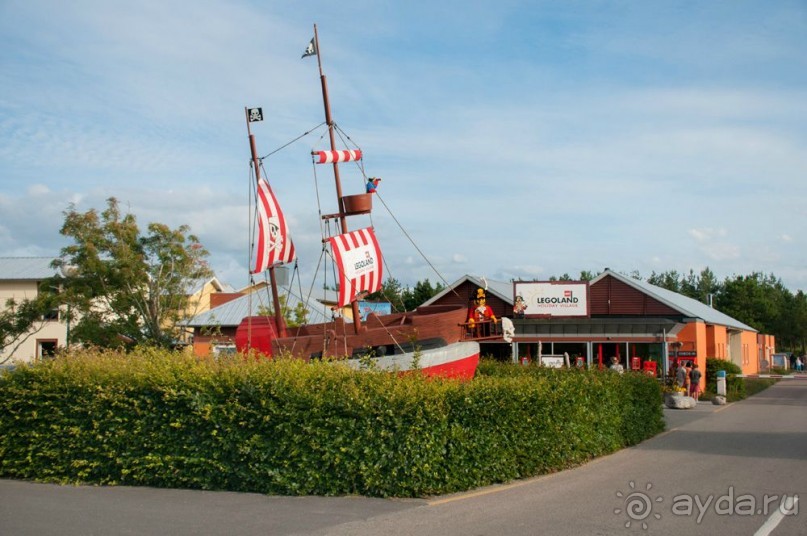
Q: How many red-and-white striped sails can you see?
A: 3